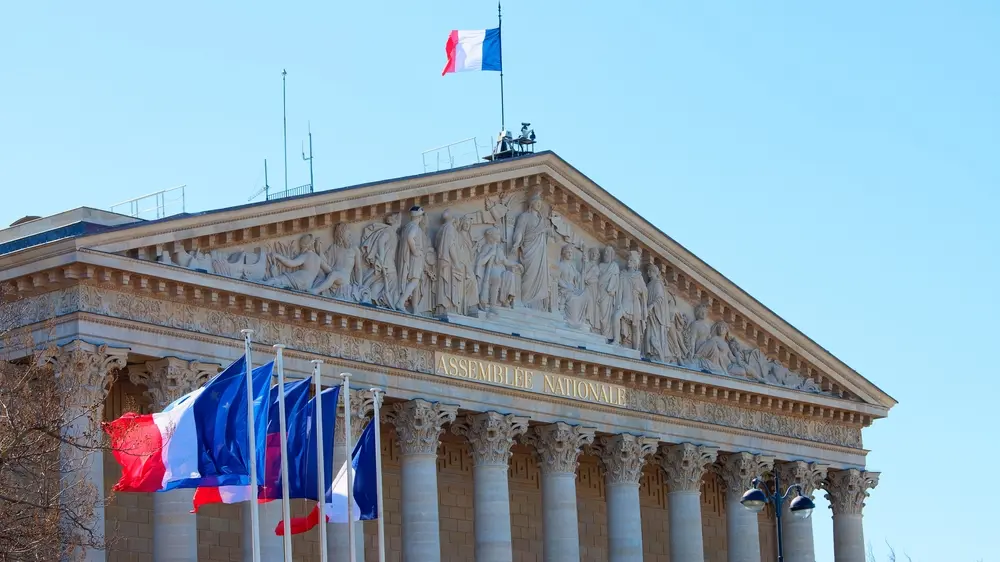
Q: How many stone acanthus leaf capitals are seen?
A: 11